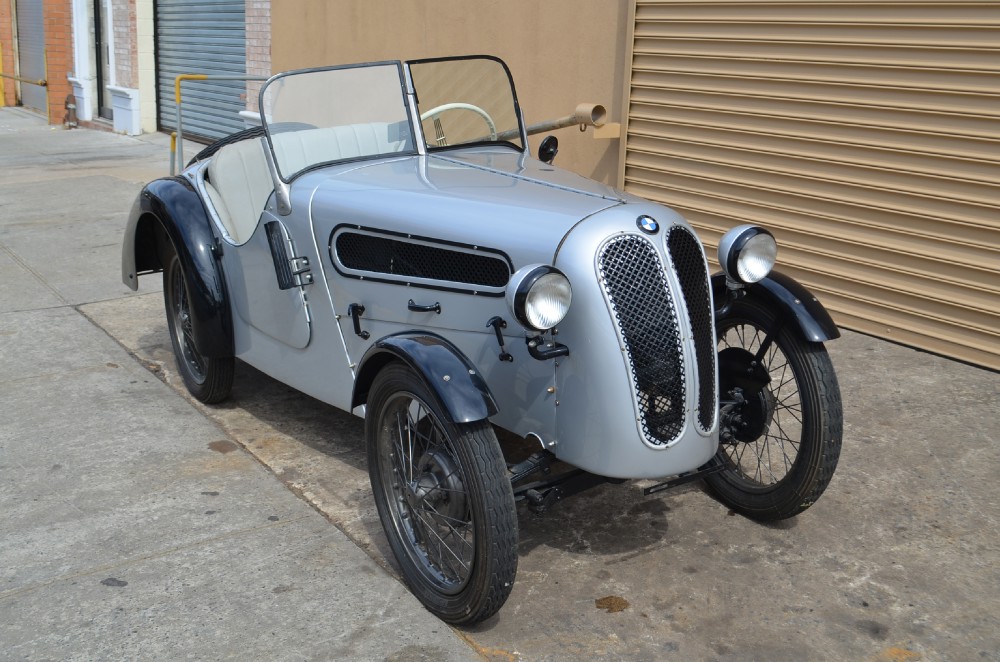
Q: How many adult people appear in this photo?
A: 0